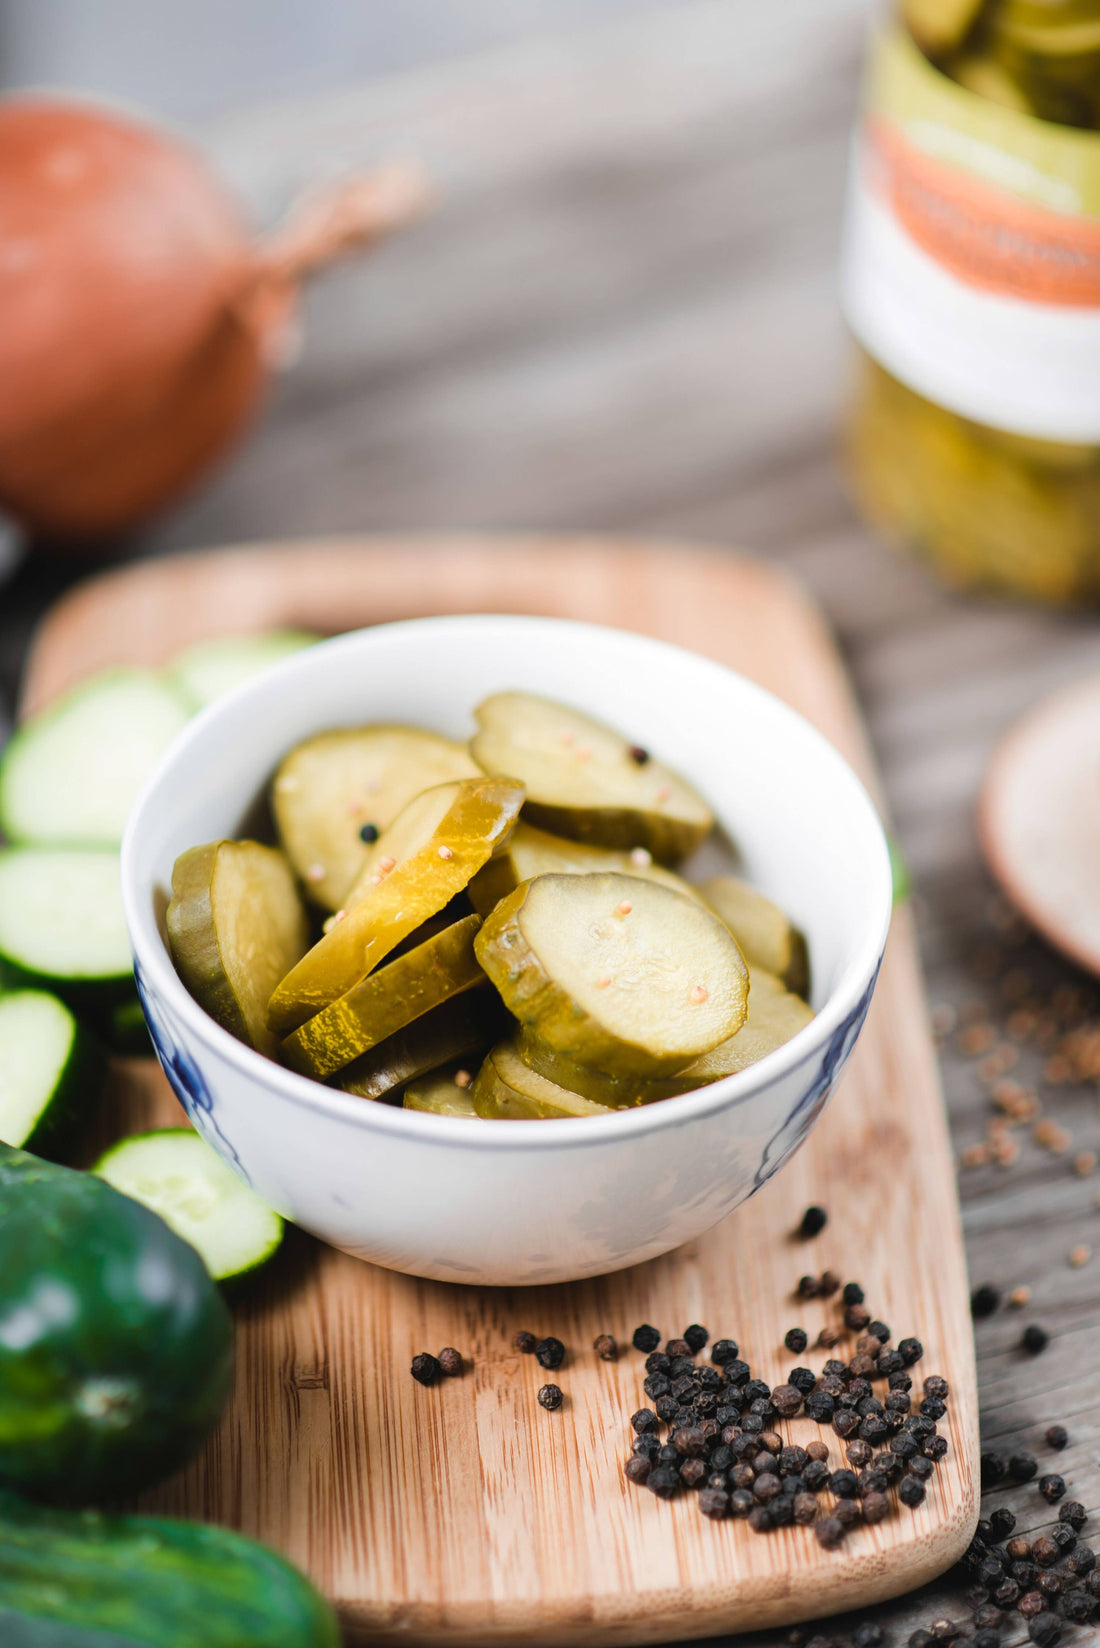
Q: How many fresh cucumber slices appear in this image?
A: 5